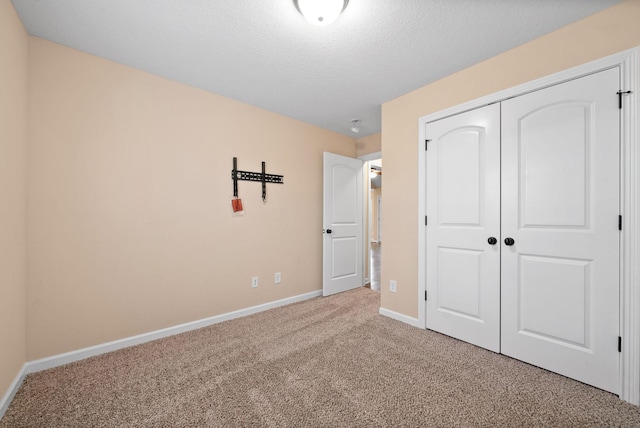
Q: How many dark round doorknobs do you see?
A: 3